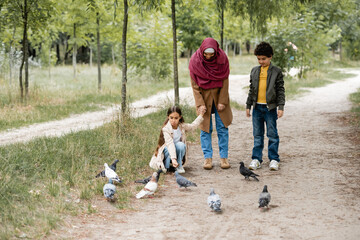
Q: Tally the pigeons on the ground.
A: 9